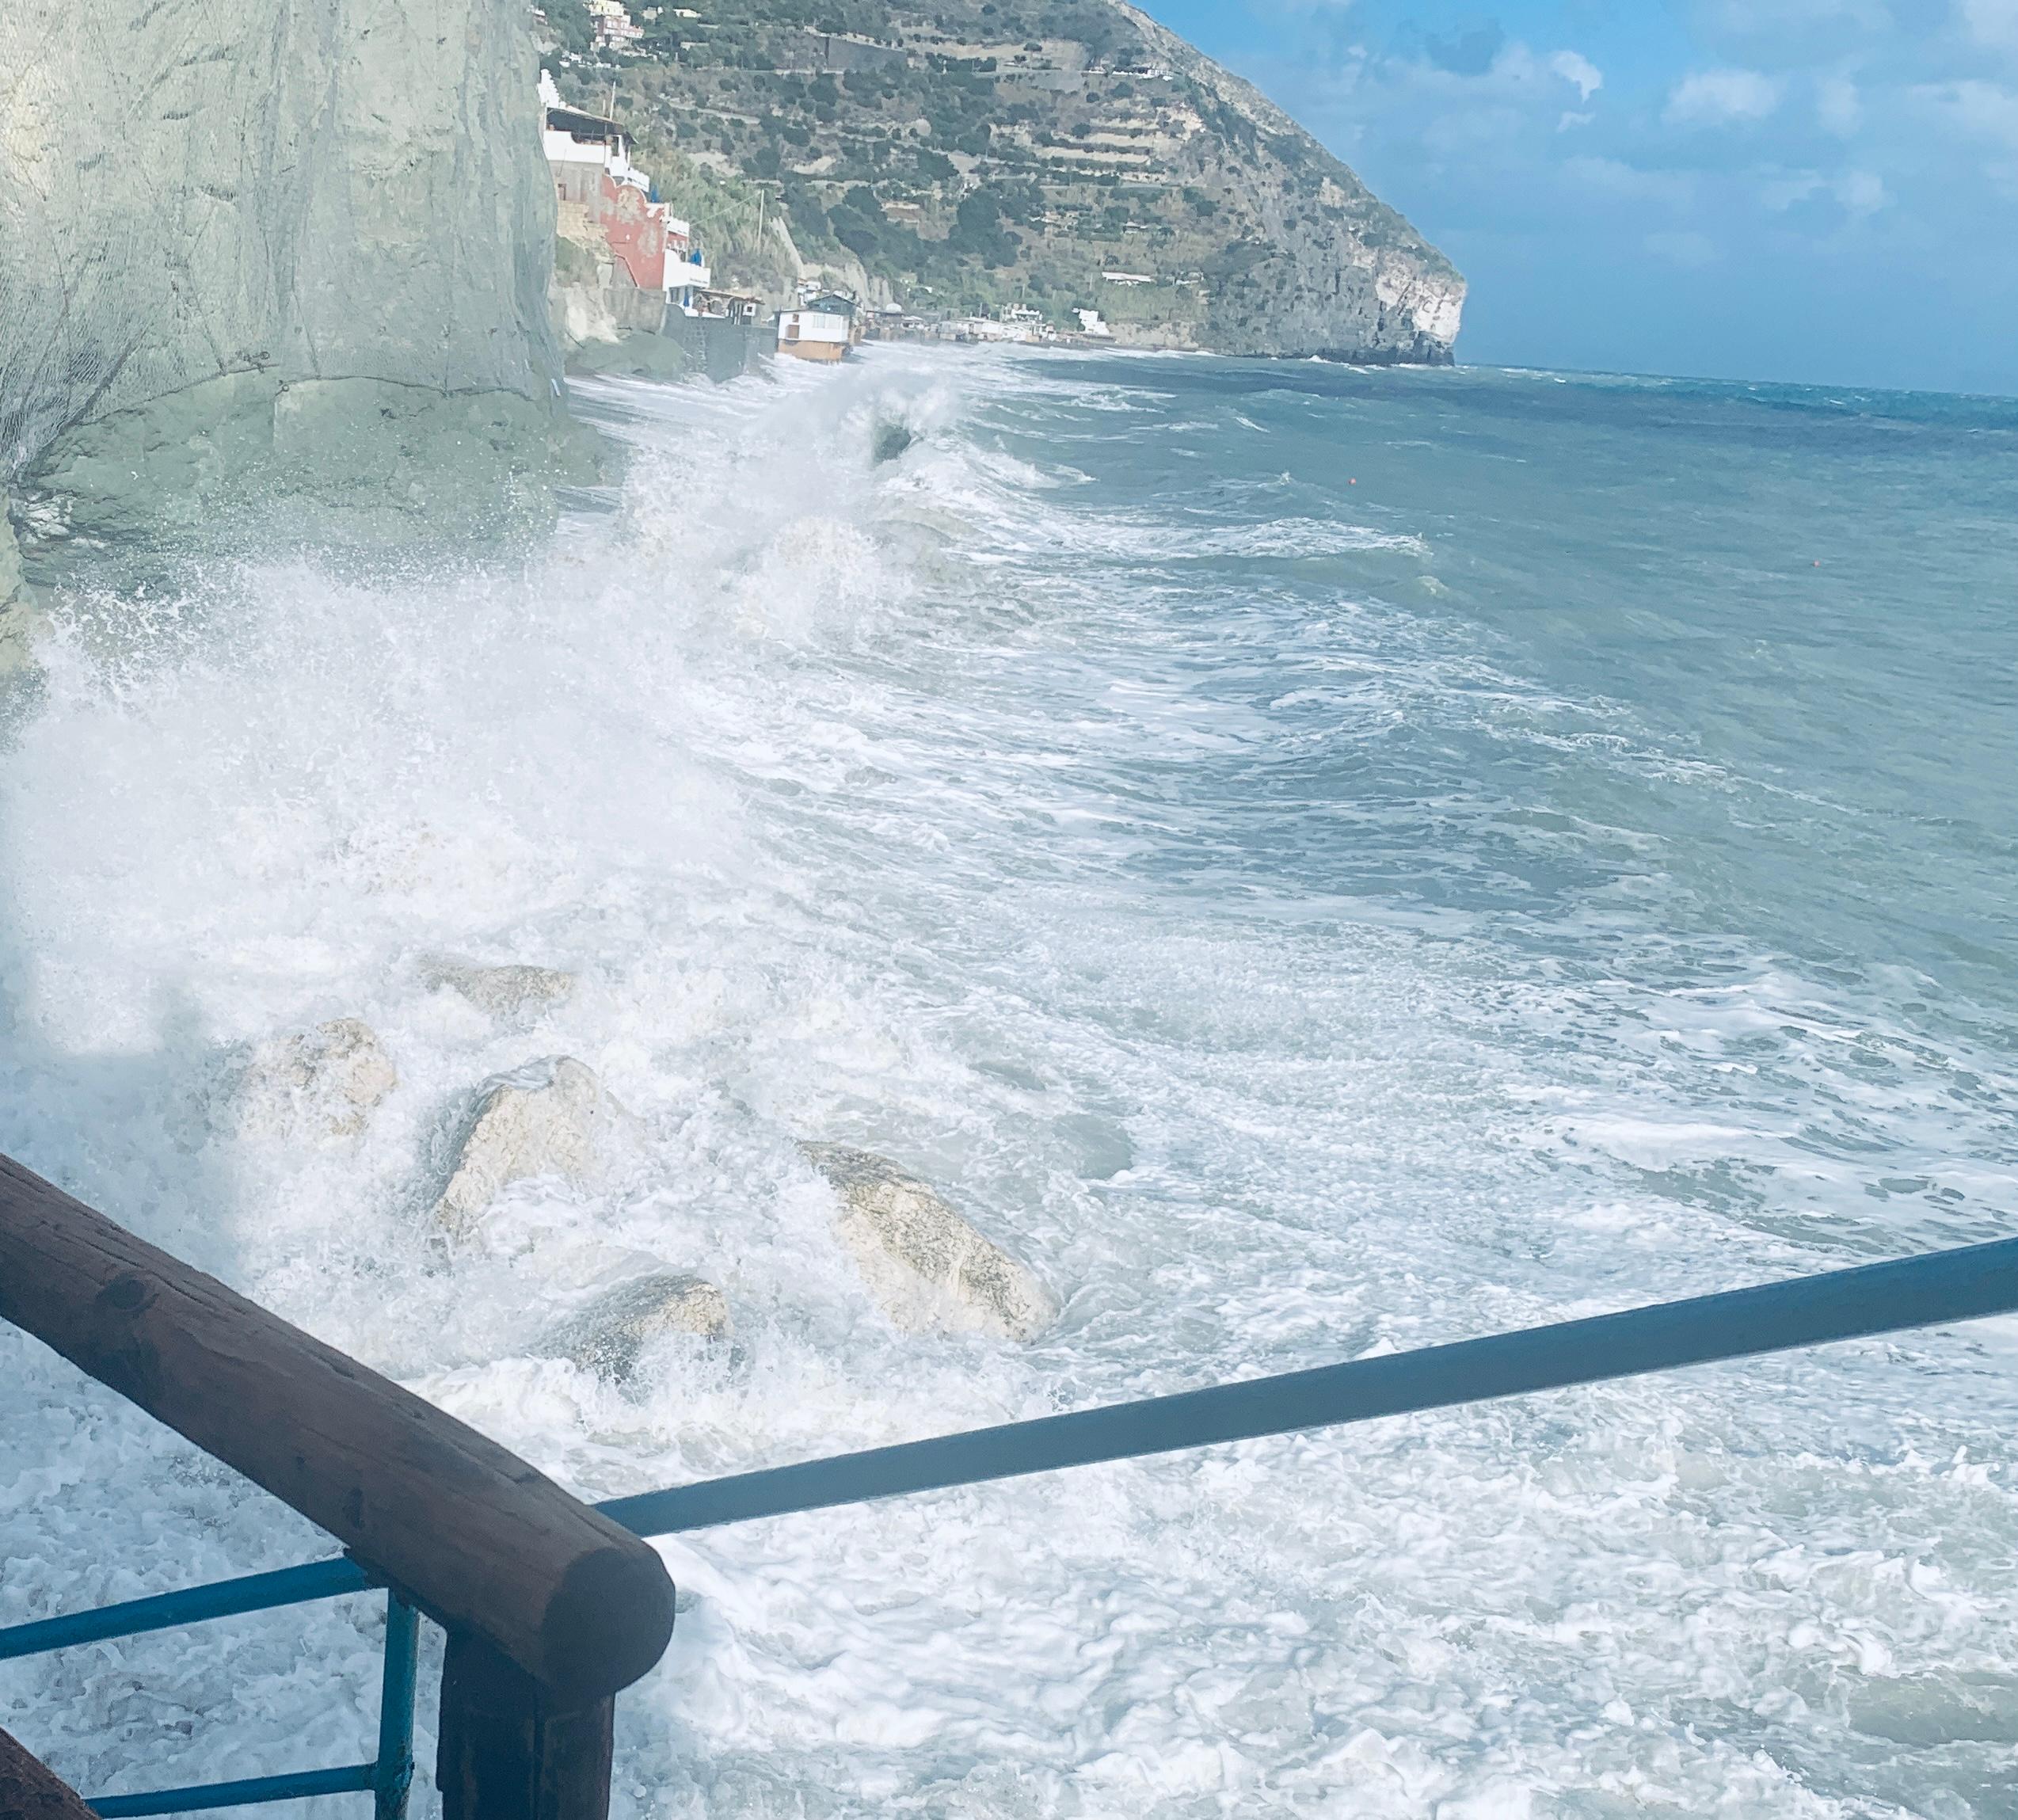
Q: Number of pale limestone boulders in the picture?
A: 5